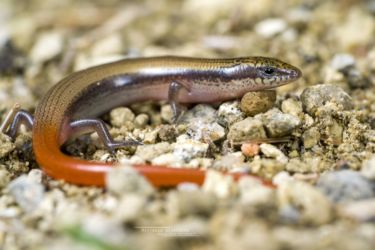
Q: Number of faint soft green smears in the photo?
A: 1